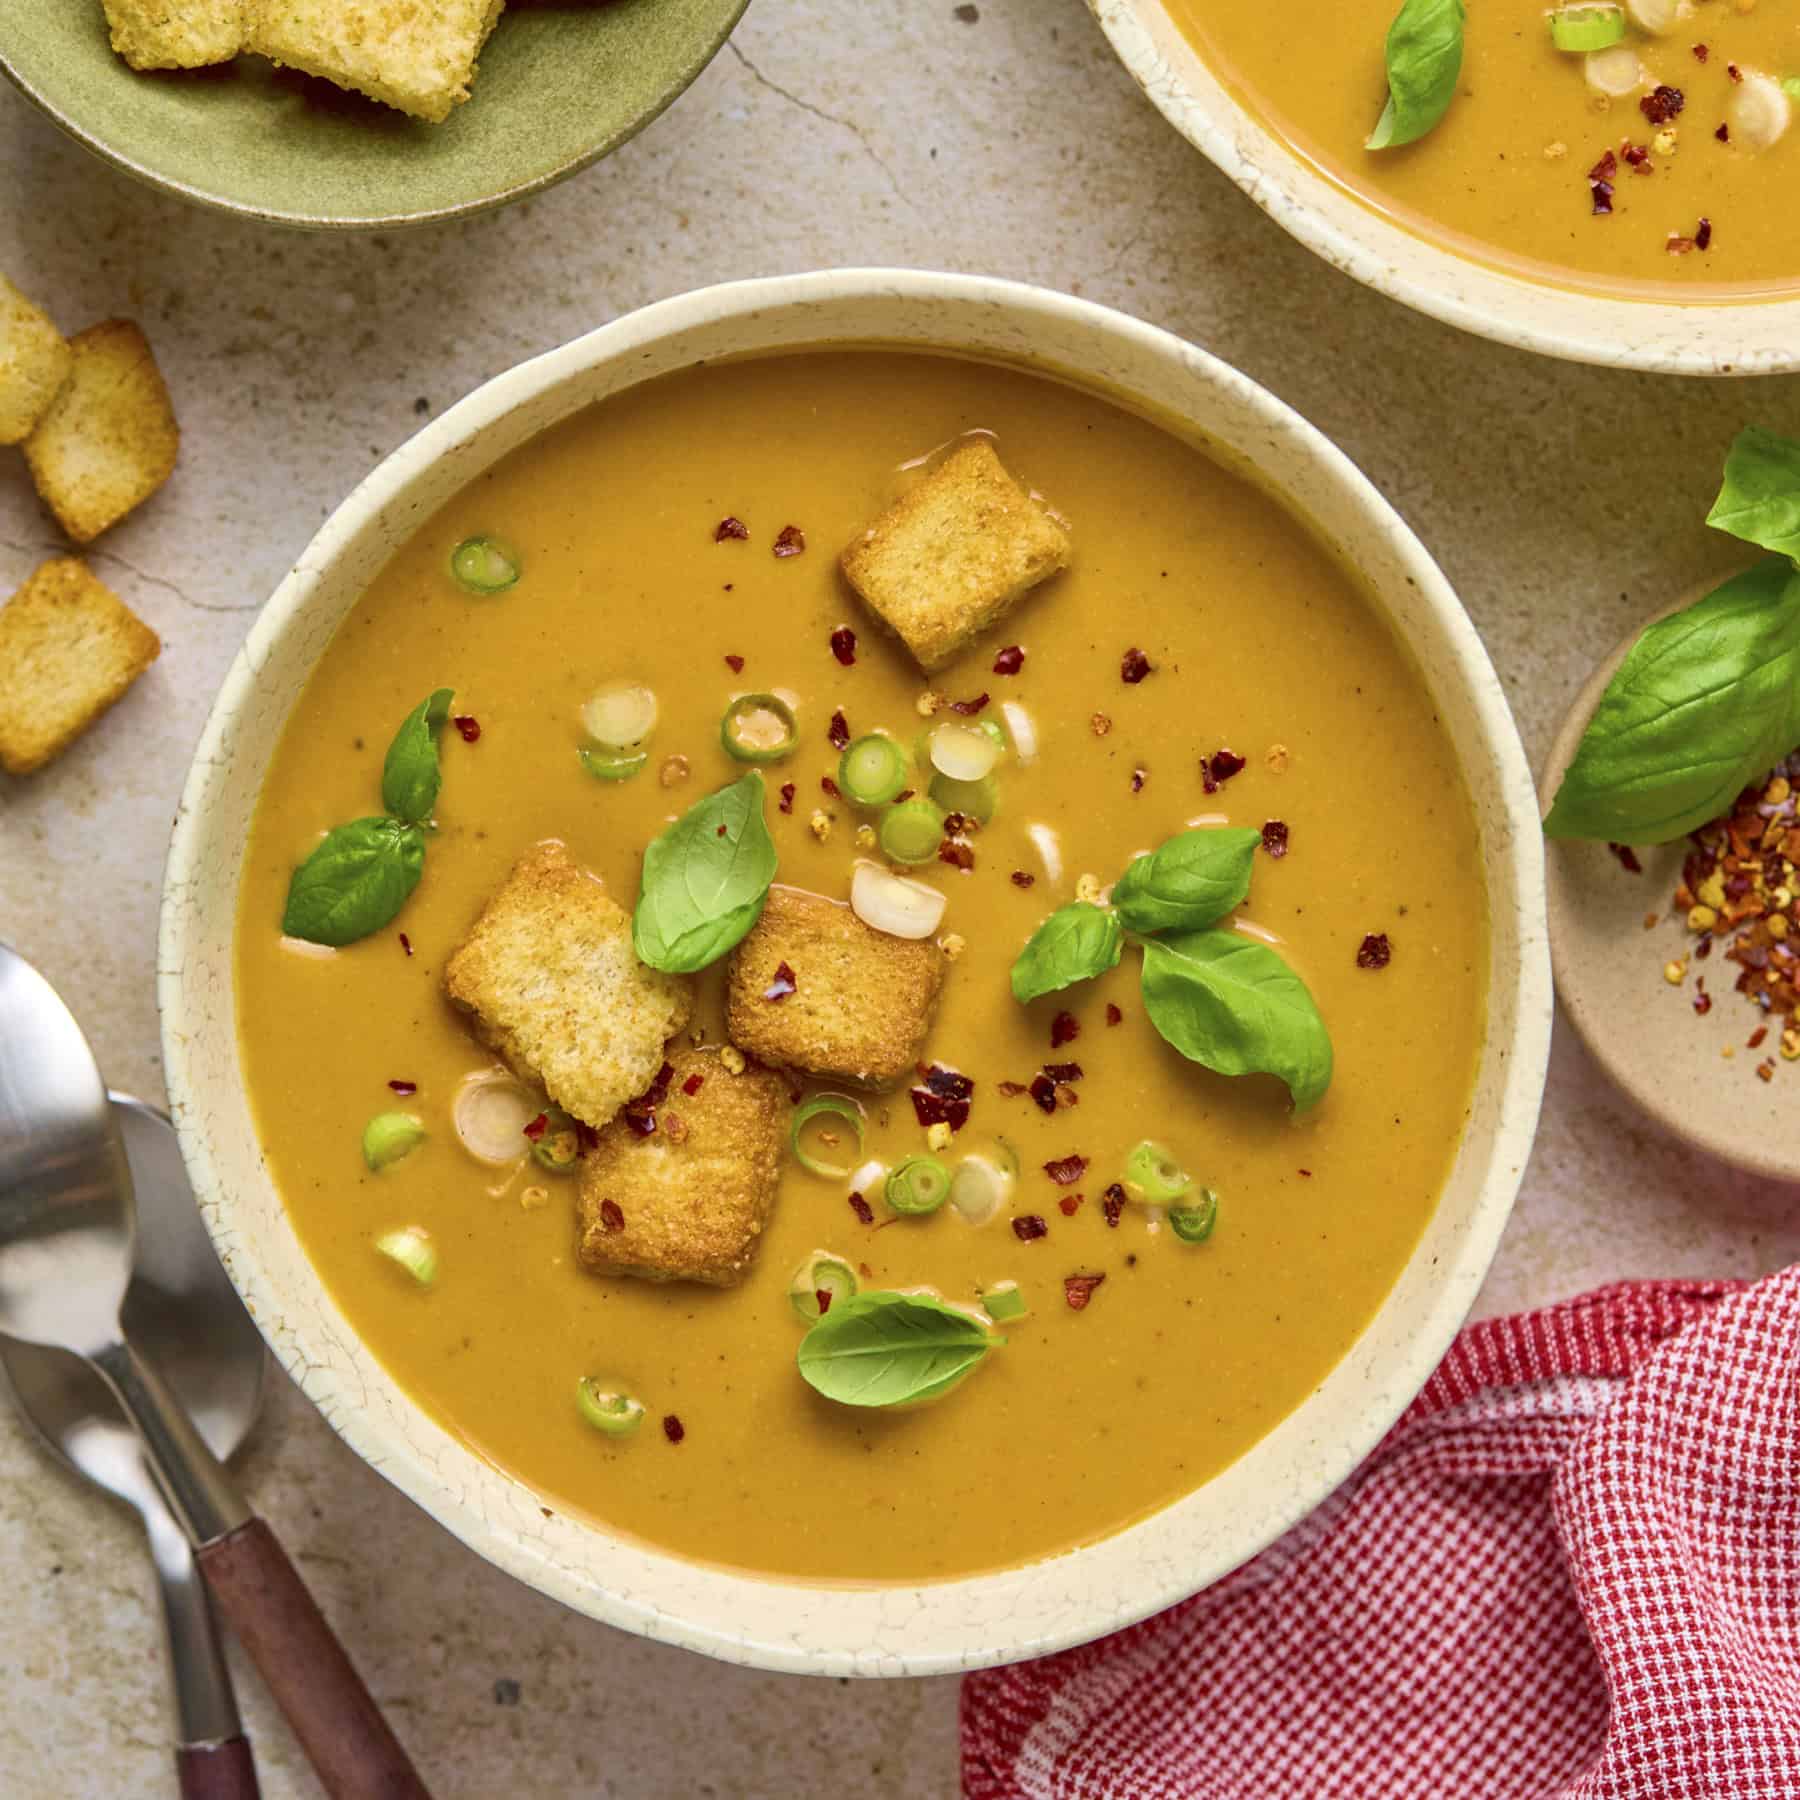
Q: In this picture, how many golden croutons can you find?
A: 9